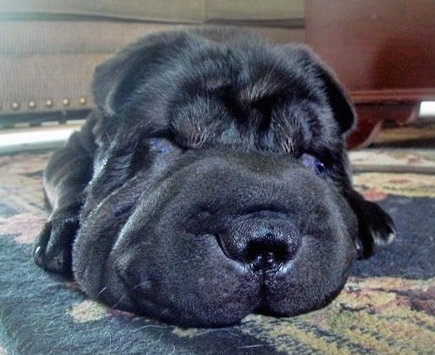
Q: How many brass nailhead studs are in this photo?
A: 5